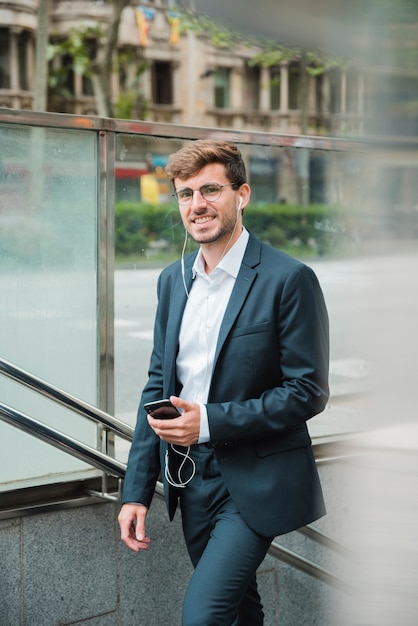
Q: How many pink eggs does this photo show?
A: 0